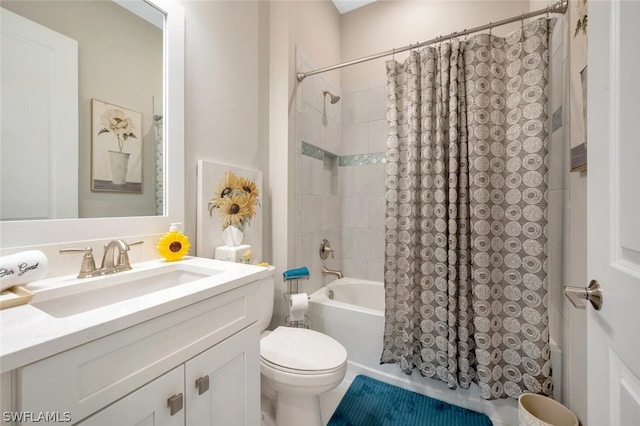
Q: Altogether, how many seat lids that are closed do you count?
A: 1